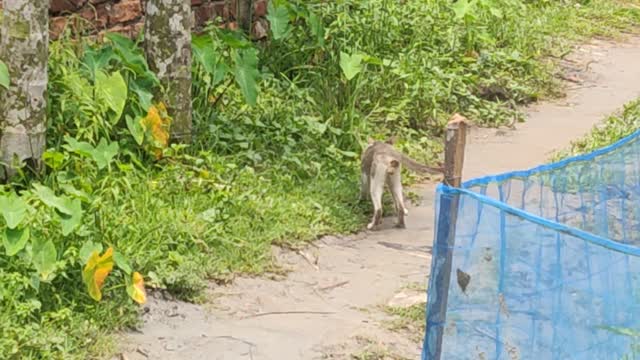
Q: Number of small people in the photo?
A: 0